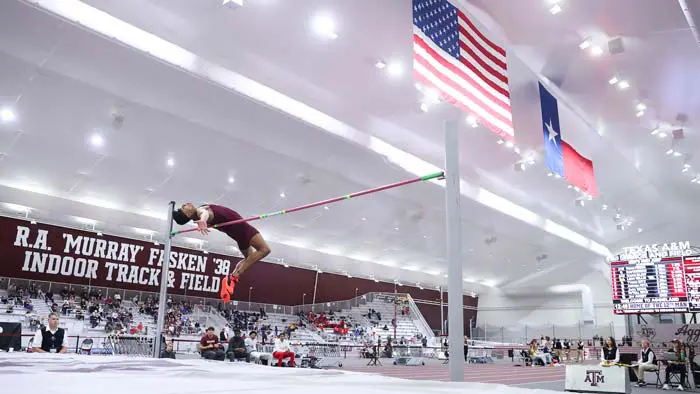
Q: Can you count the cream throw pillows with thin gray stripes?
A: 0